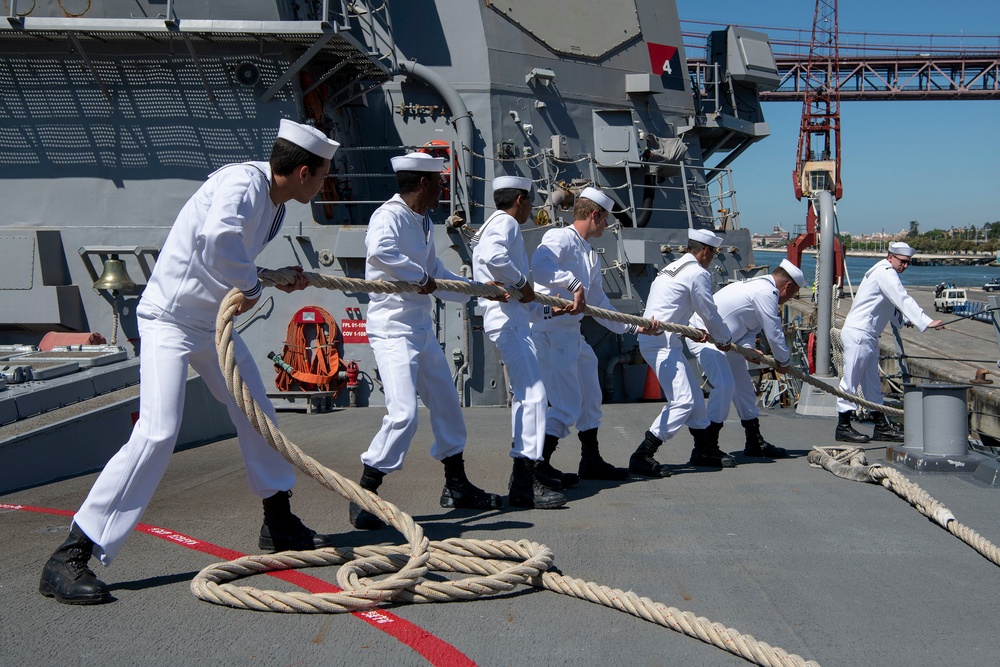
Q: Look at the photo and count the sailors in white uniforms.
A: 7